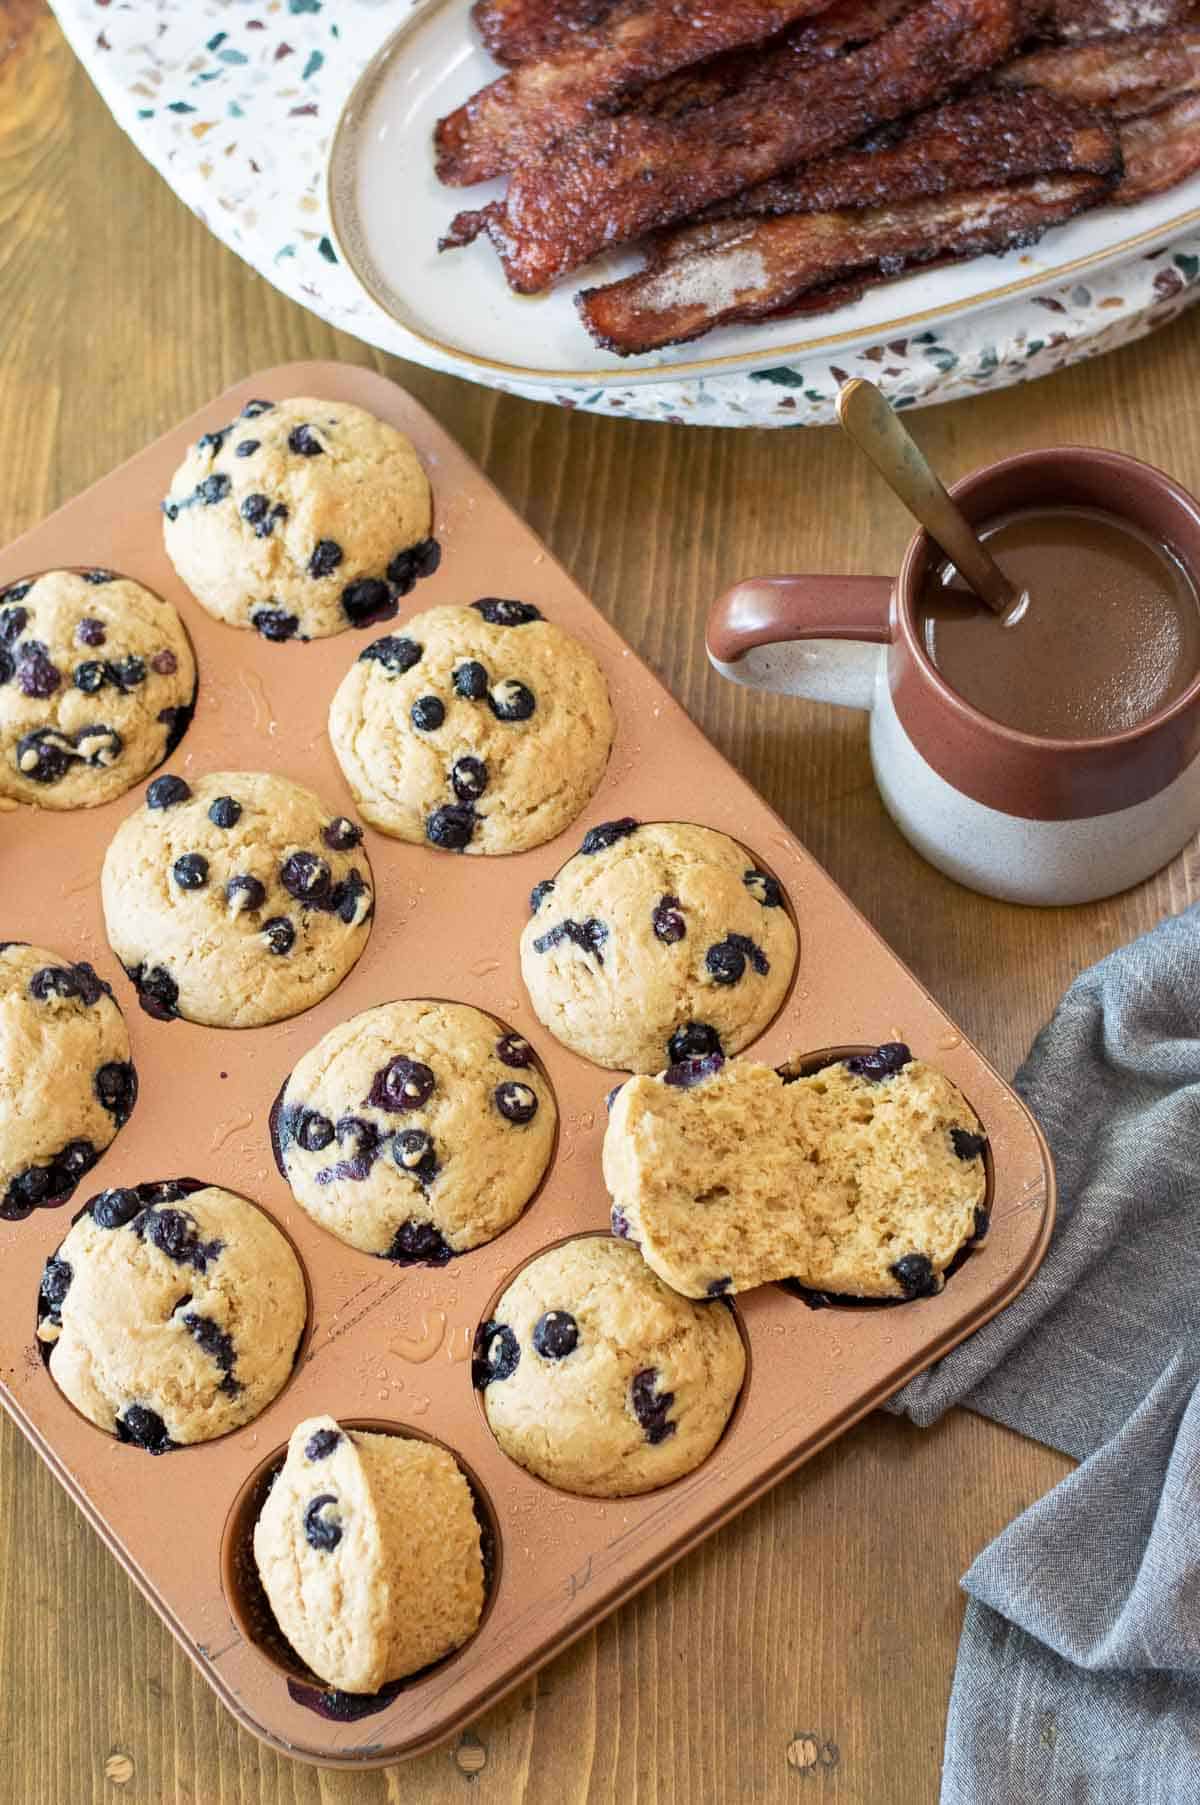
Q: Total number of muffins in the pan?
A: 11